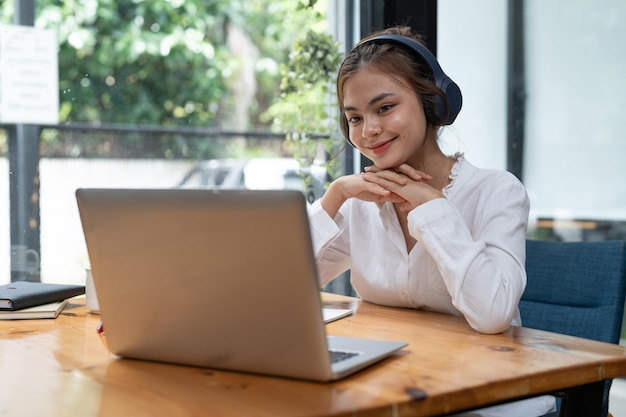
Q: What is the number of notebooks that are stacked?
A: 2